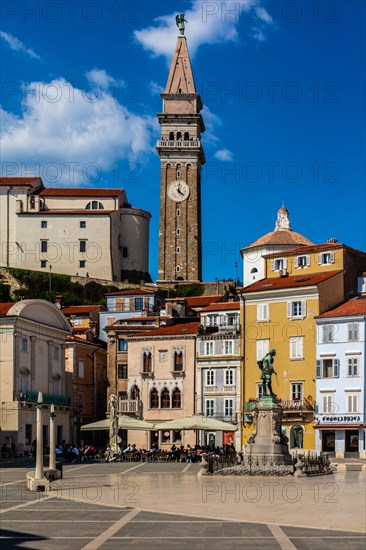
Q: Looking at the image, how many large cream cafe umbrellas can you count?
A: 2